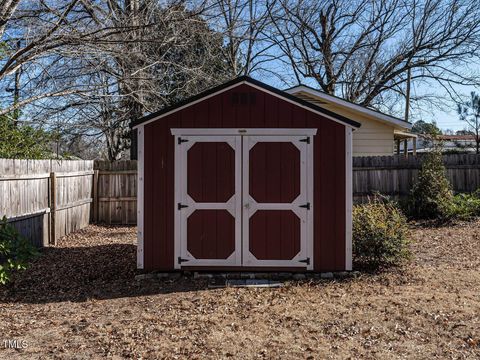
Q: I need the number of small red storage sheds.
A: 1